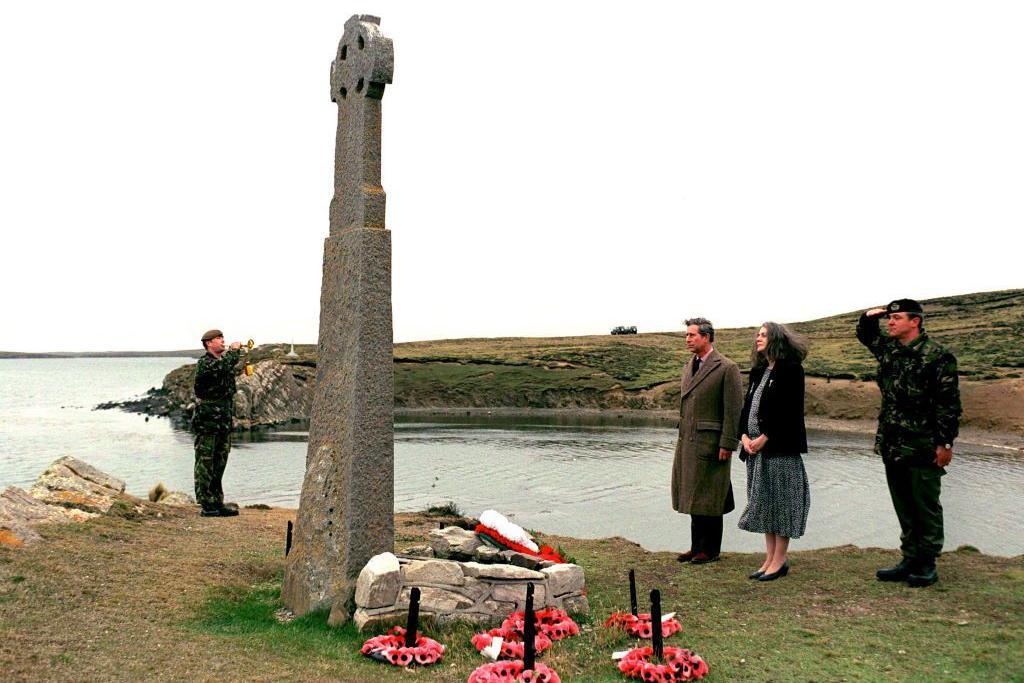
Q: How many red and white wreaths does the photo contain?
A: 1